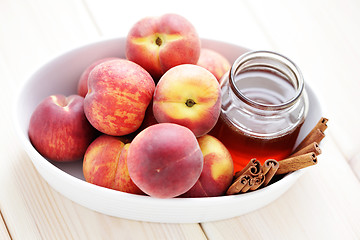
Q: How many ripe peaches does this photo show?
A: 9